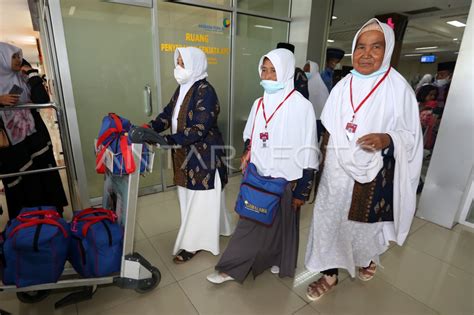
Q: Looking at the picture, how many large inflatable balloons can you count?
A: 0